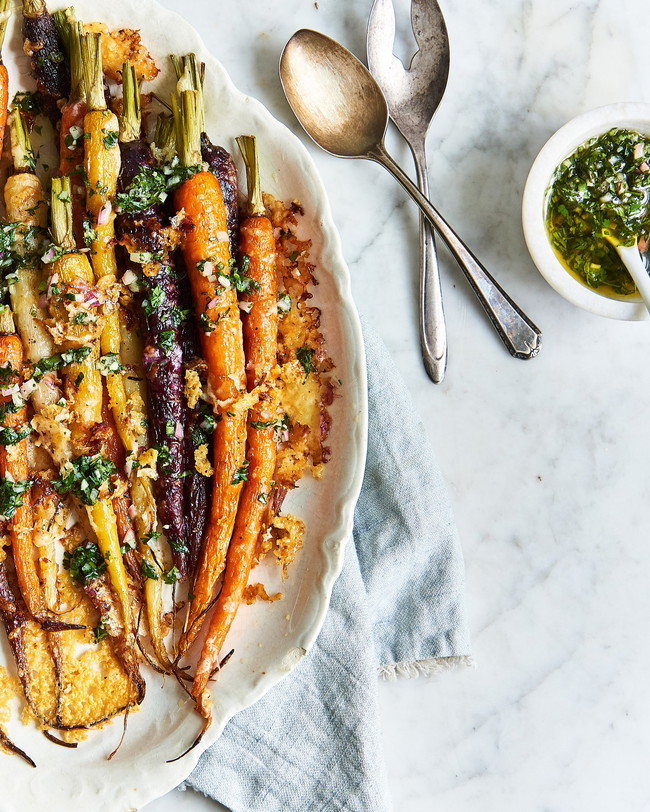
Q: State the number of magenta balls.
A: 0